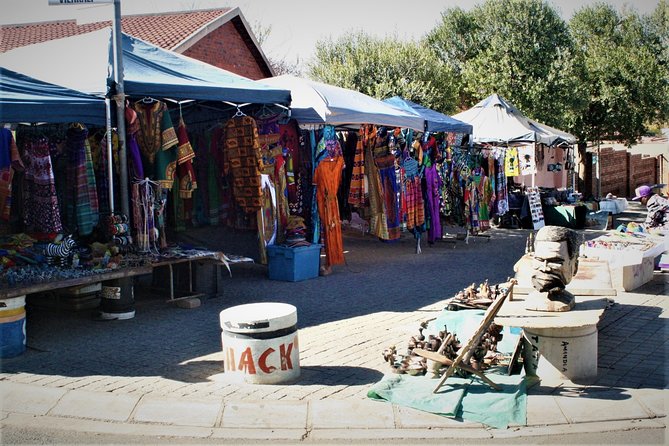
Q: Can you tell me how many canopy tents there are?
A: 5